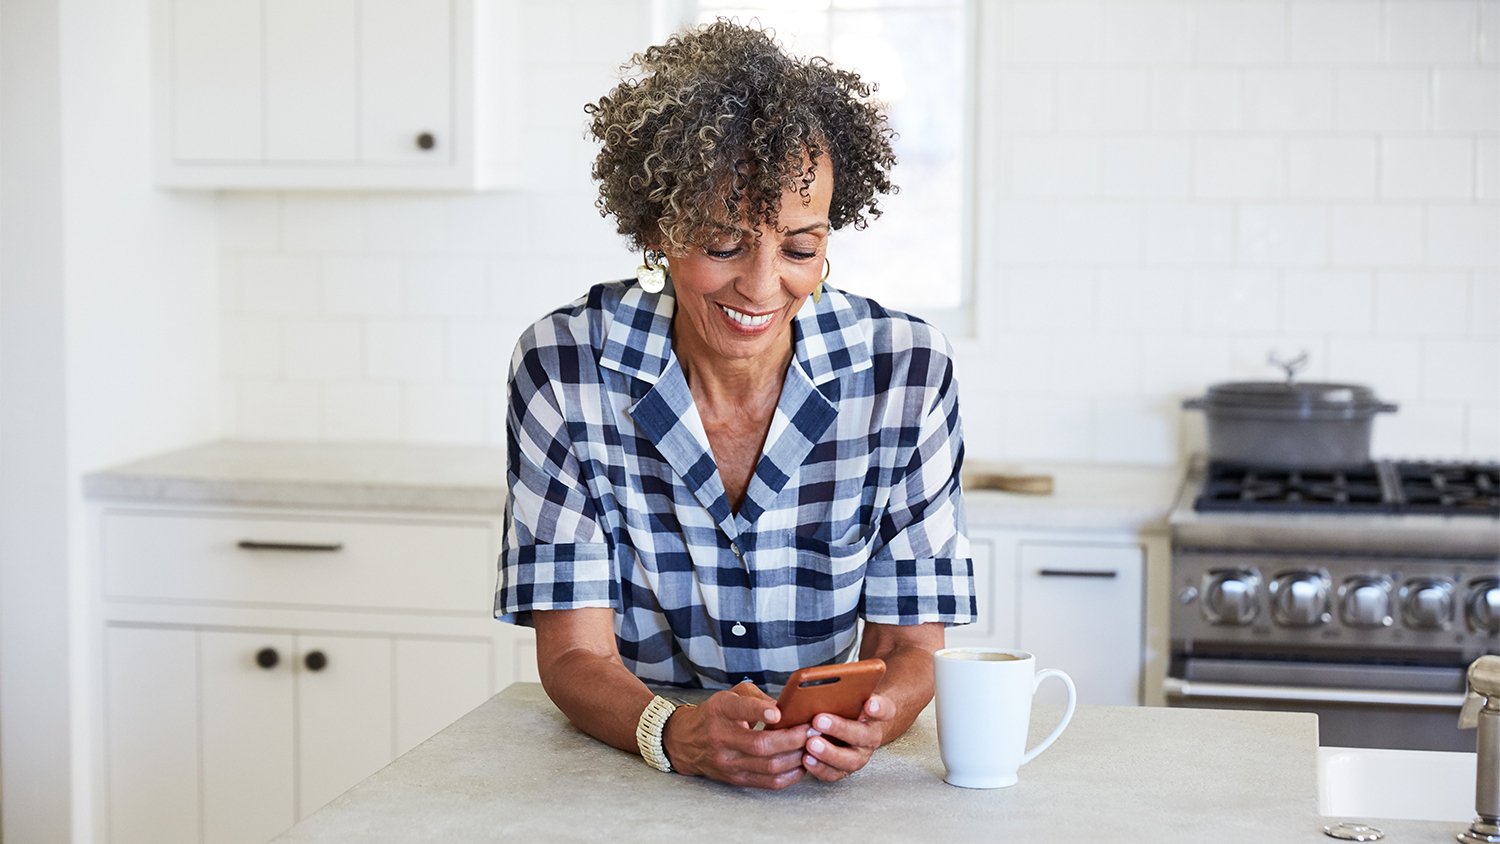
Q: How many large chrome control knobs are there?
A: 5